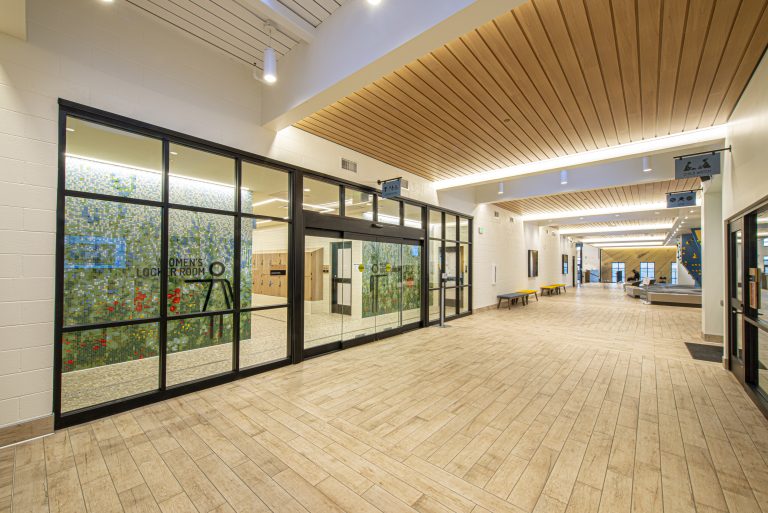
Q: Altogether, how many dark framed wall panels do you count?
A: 2